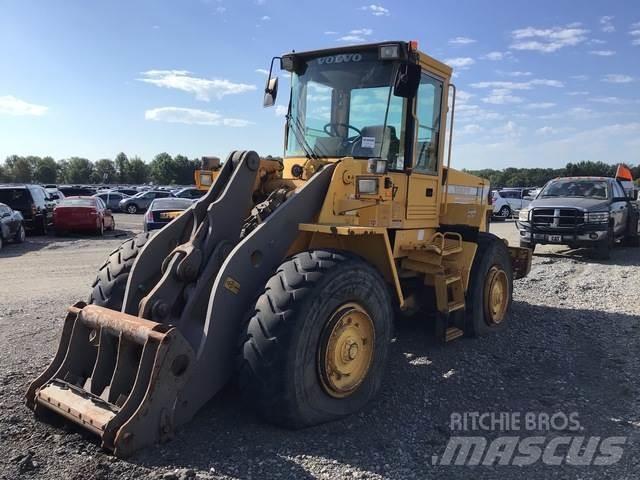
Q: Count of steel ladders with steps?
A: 1